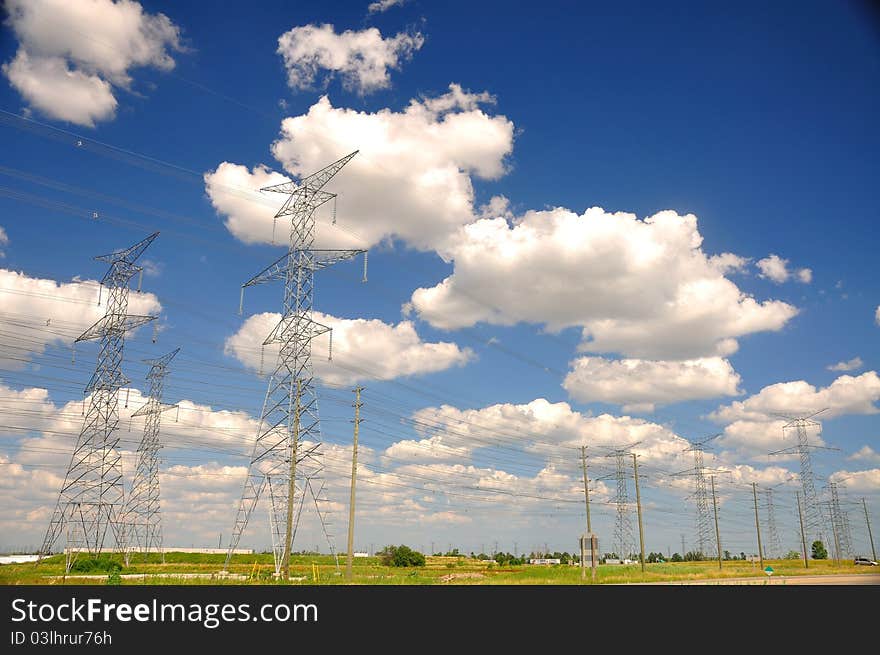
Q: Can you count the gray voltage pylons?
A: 8